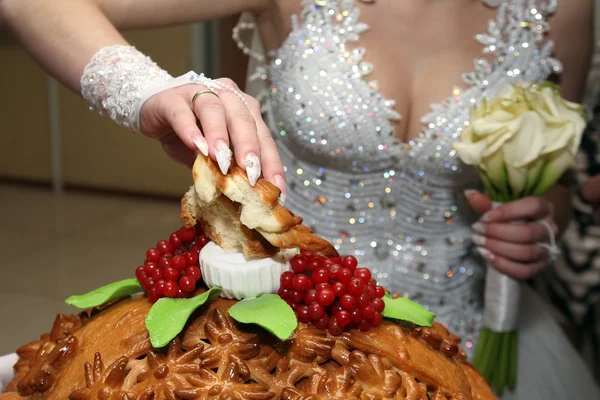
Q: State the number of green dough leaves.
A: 4